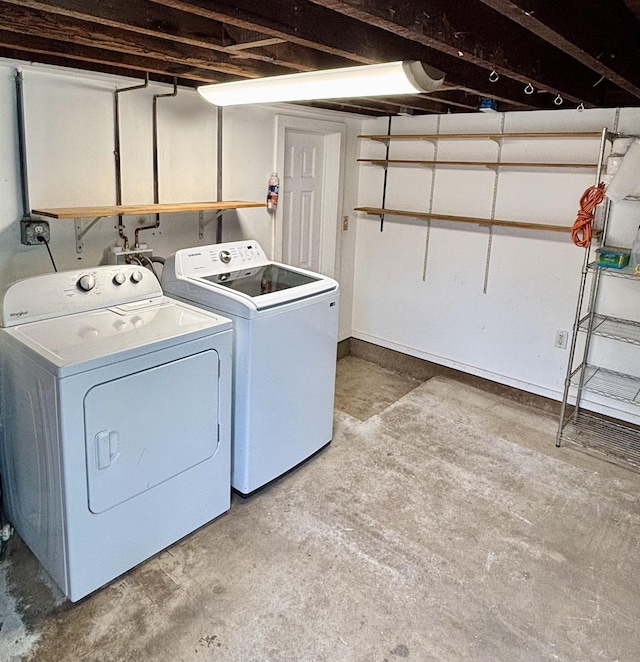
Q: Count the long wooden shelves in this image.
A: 4